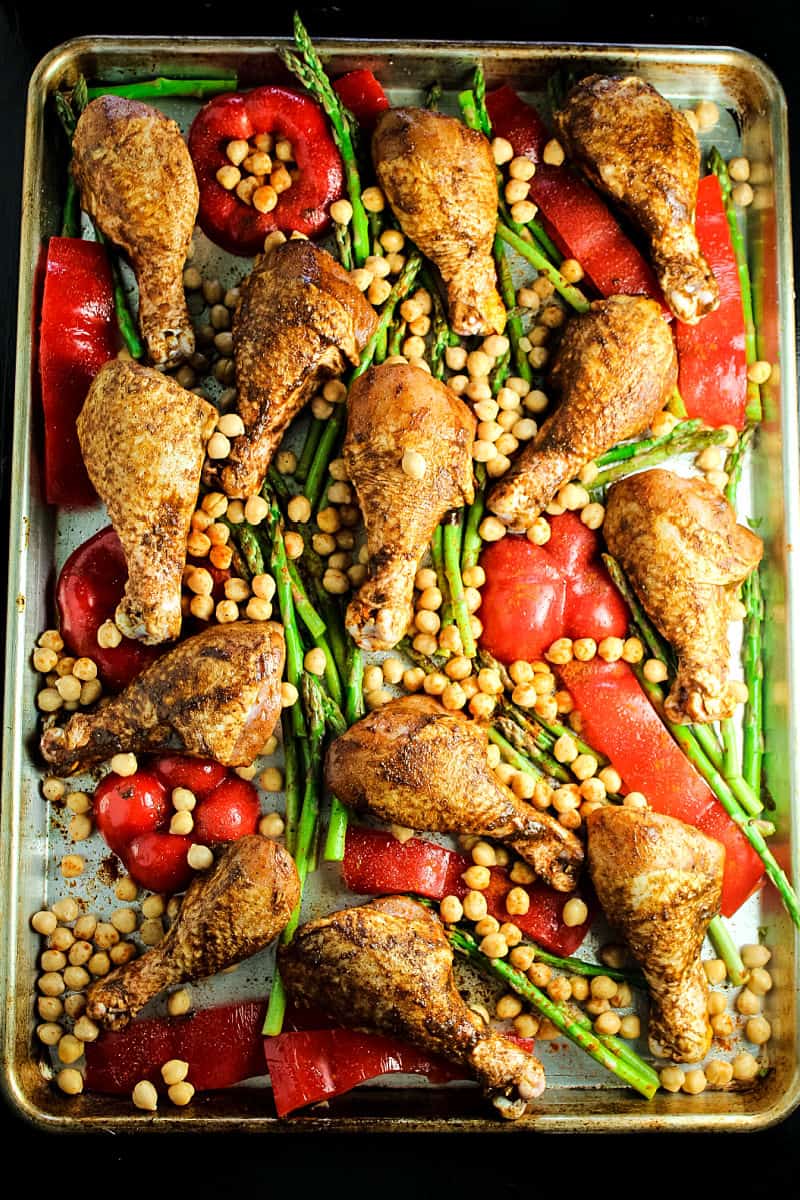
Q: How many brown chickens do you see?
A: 13